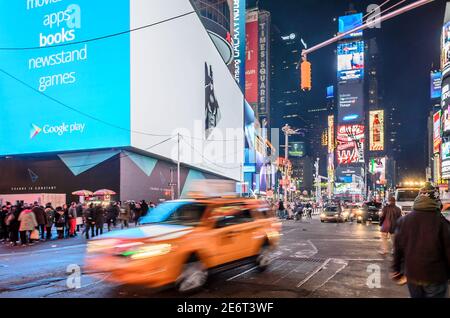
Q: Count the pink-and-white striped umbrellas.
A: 2